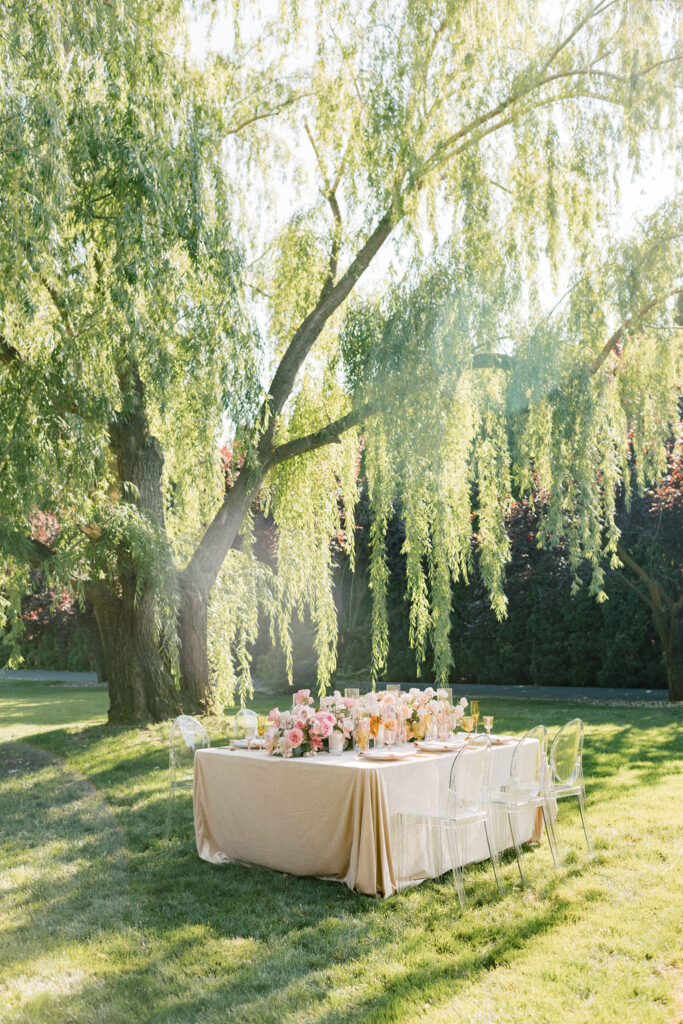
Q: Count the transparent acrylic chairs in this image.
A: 5